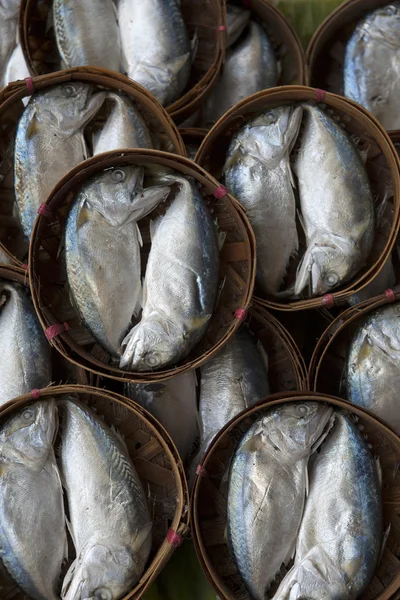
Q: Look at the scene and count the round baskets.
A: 11